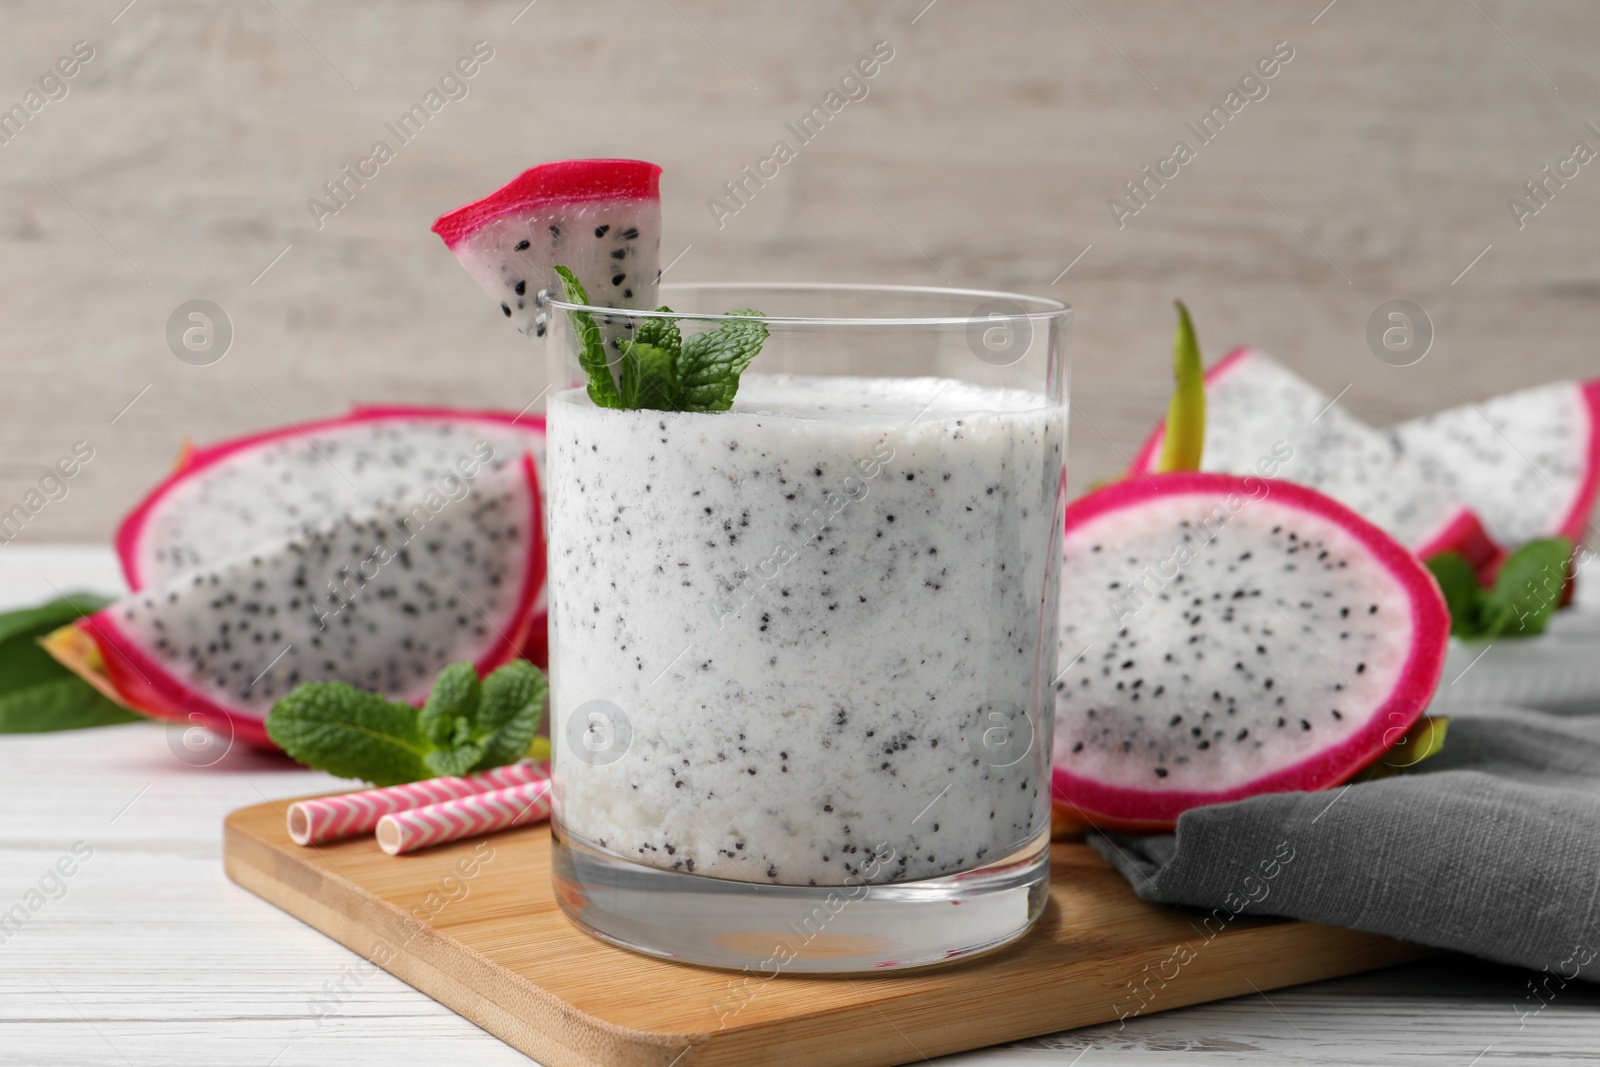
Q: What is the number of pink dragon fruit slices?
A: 6